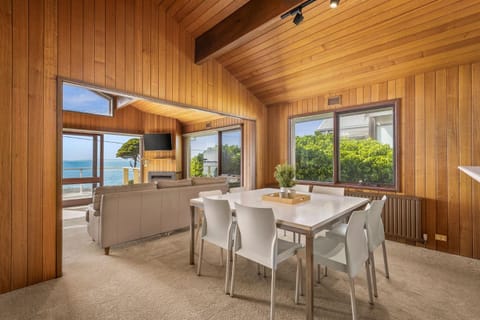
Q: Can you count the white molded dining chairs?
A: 8